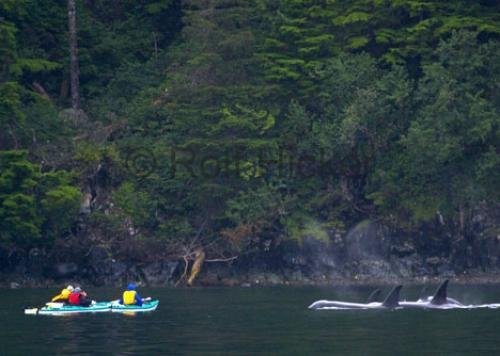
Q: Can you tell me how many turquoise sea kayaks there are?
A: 2